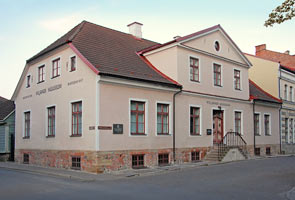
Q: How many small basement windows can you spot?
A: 7